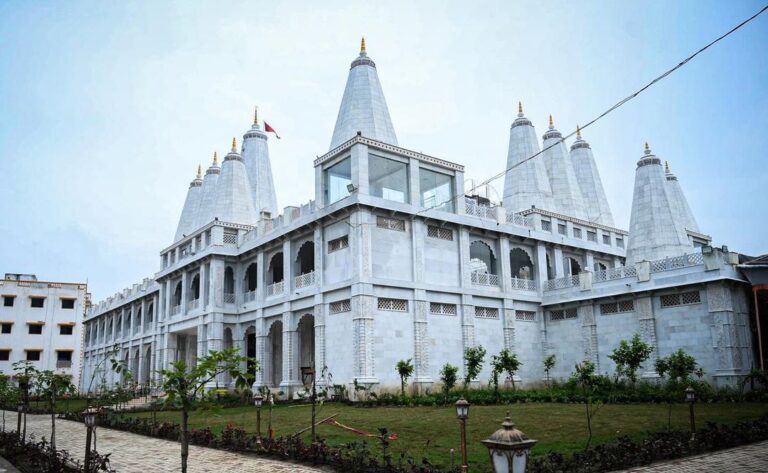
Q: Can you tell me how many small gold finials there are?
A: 10